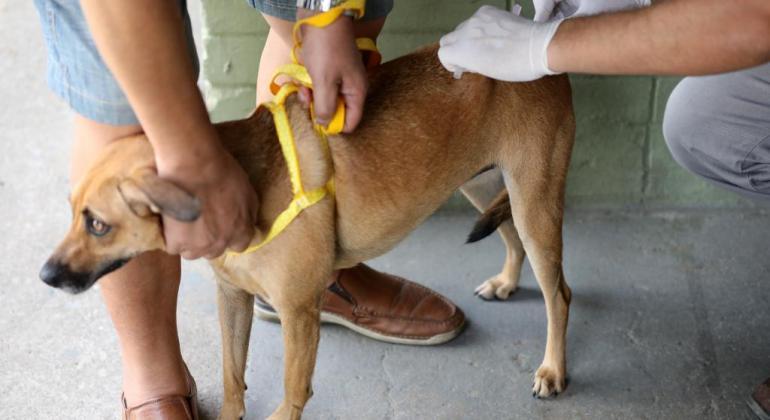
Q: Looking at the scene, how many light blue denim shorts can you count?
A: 1